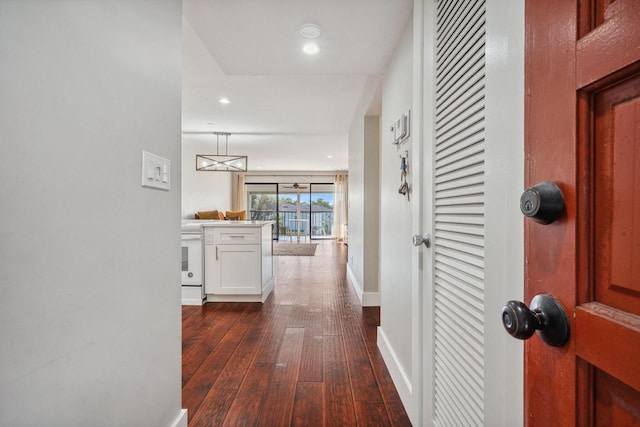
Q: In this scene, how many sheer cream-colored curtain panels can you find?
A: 2